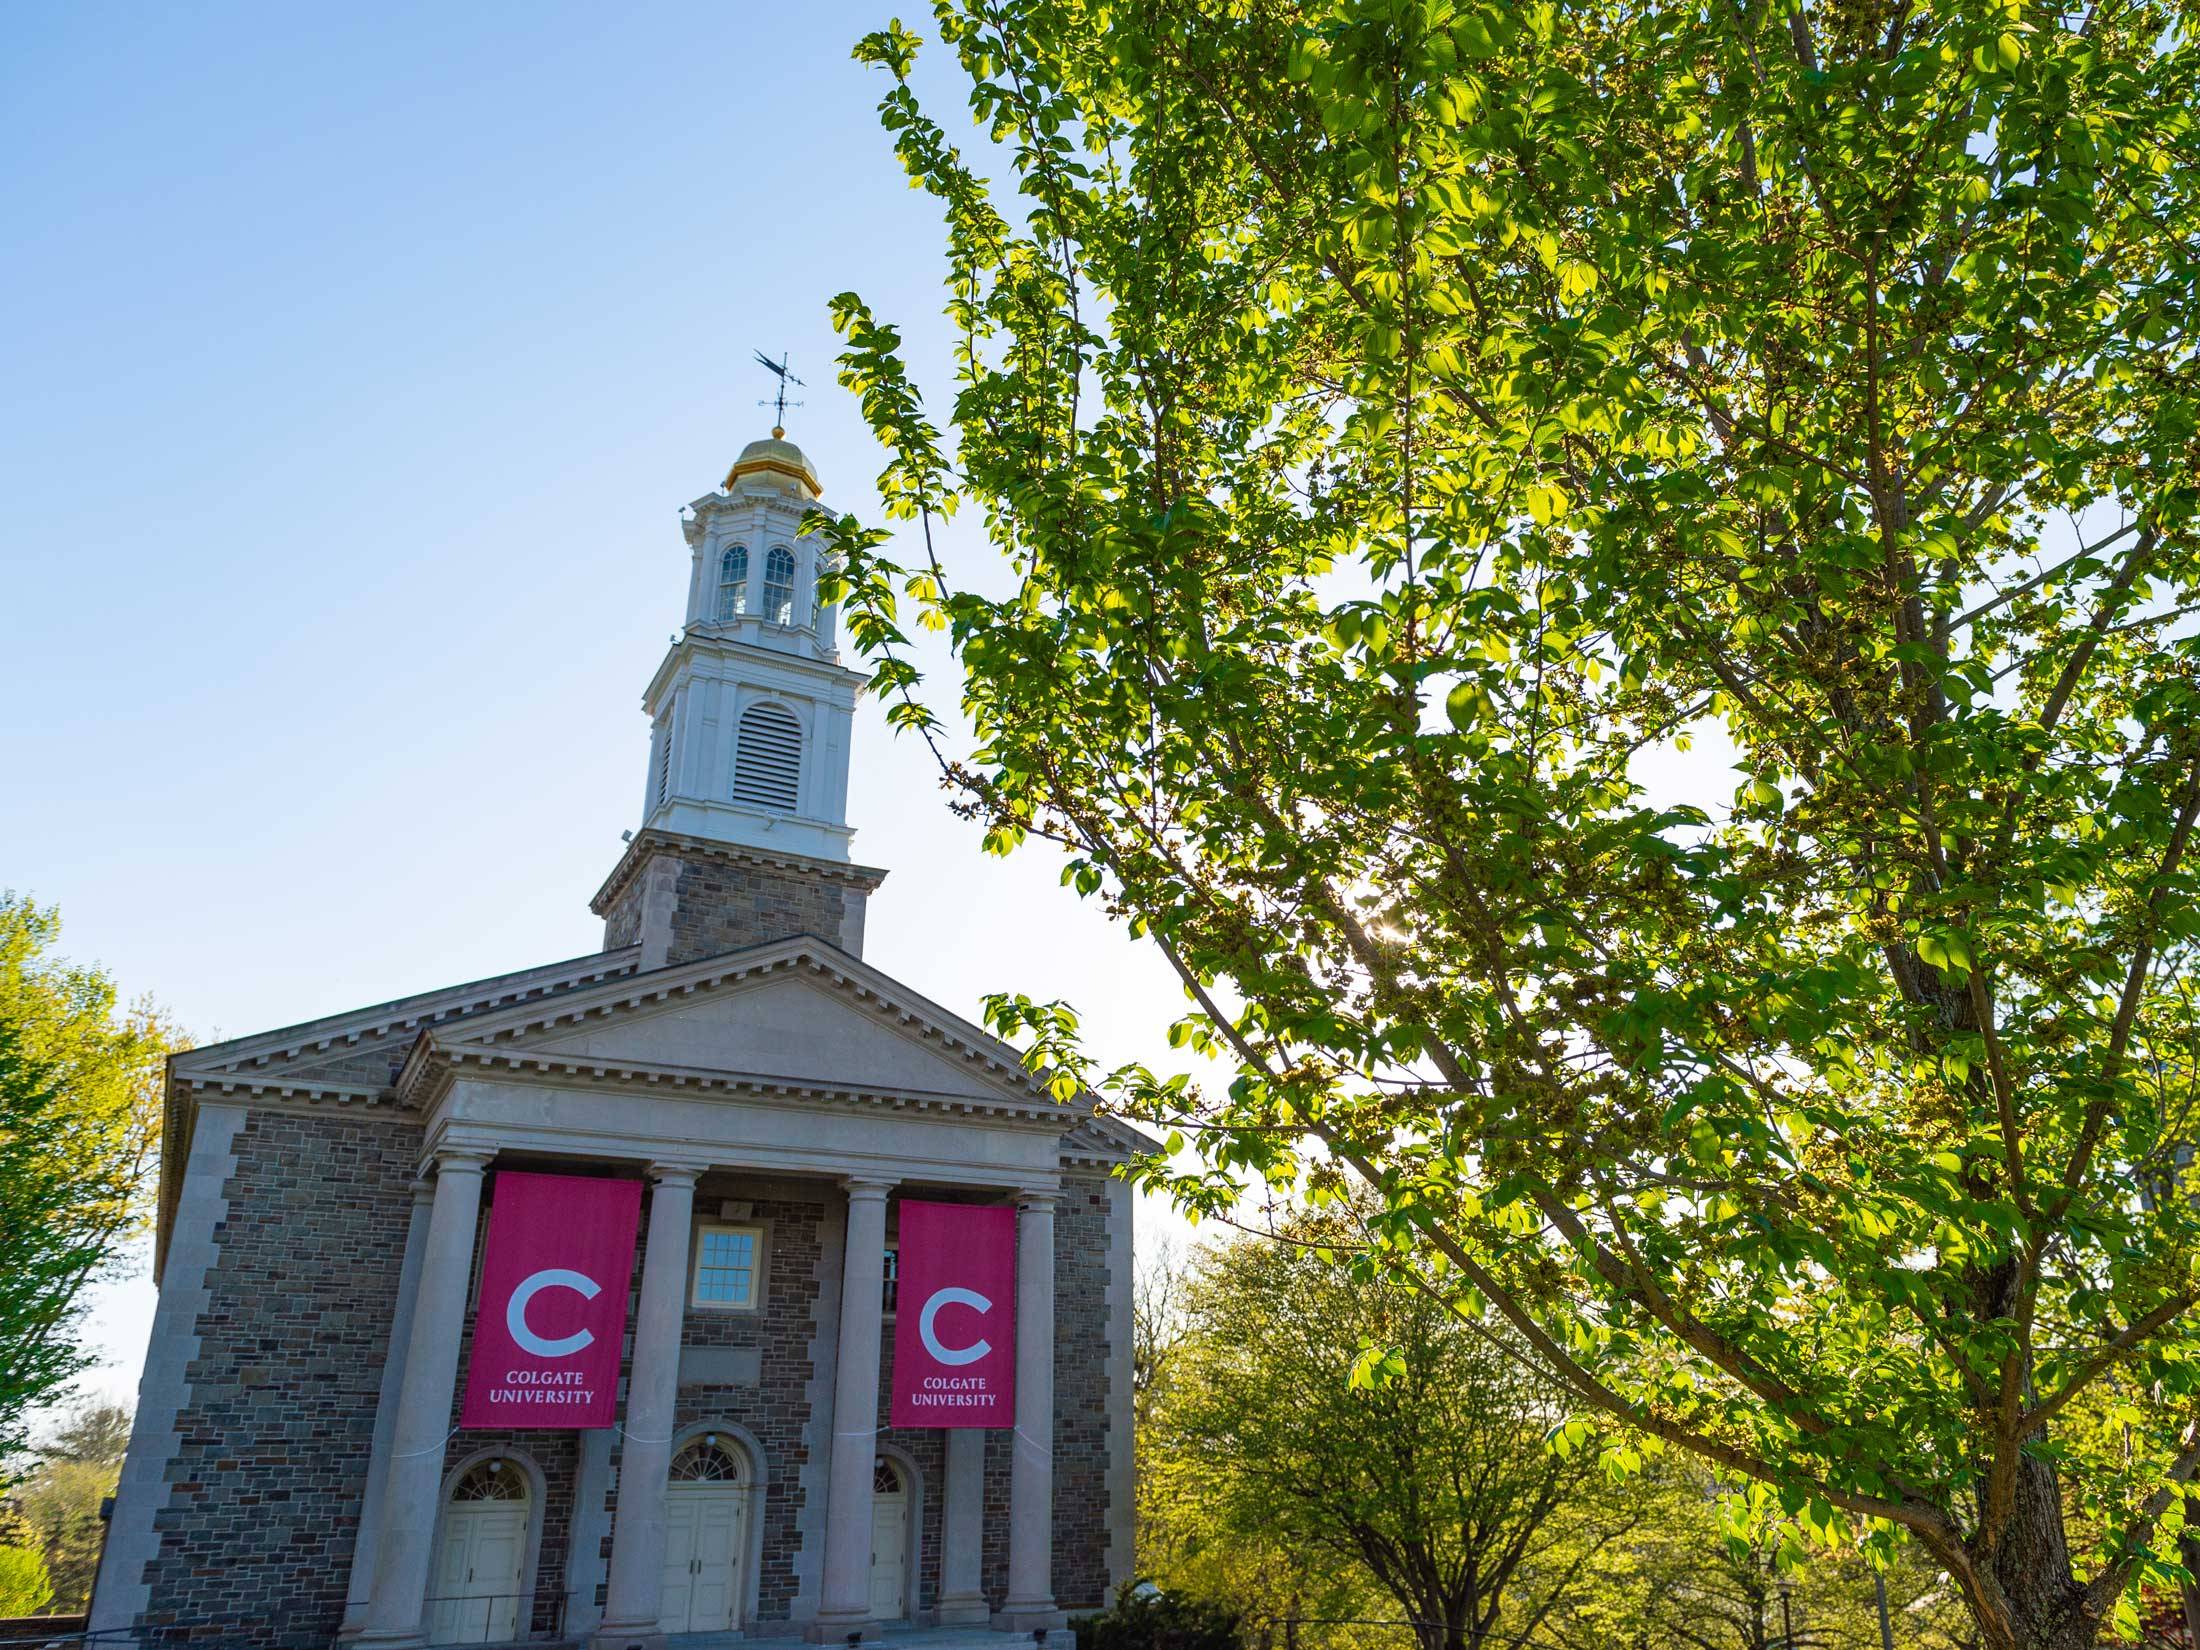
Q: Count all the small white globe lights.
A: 3